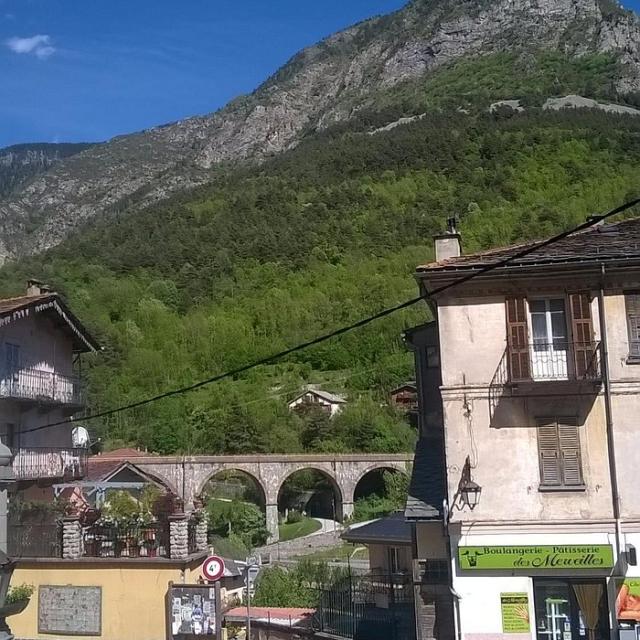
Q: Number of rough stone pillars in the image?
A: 3